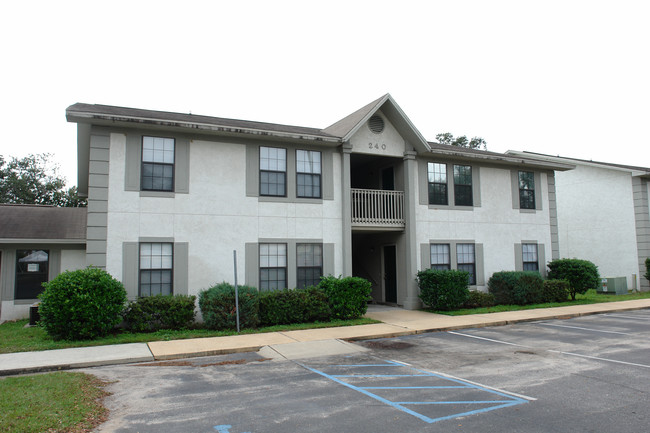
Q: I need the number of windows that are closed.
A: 13